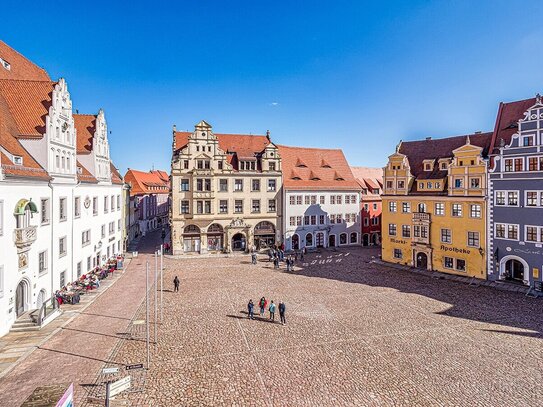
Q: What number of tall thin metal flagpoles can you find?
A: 3